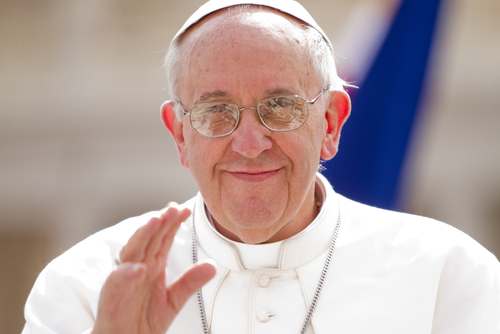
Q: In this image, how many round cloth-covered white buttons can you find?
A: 2